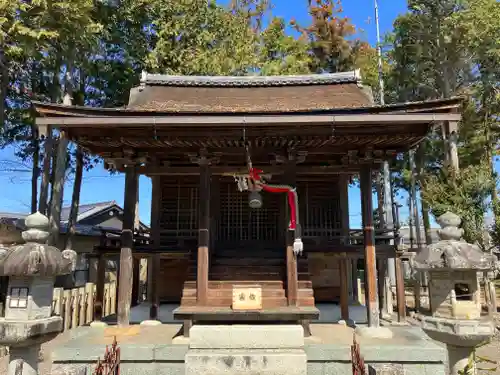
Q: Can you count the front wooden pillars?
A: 4